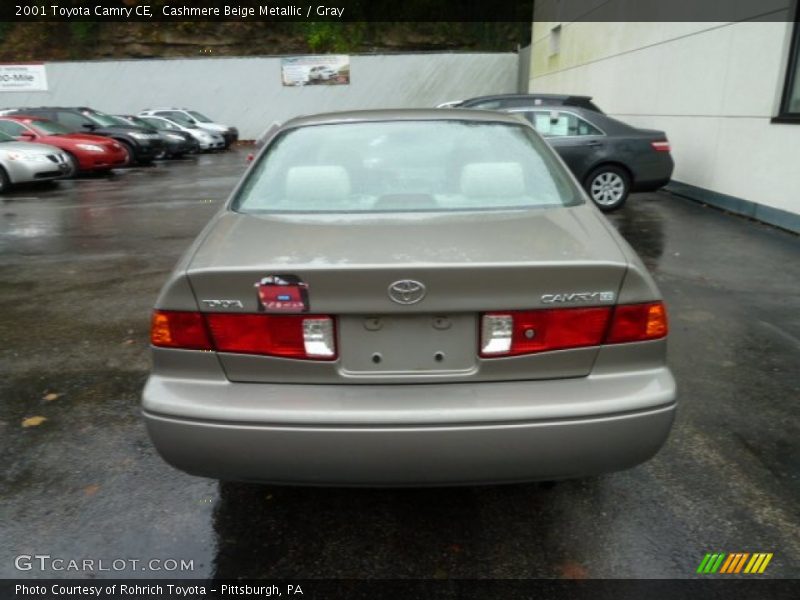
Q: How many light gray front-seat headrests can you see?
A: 2